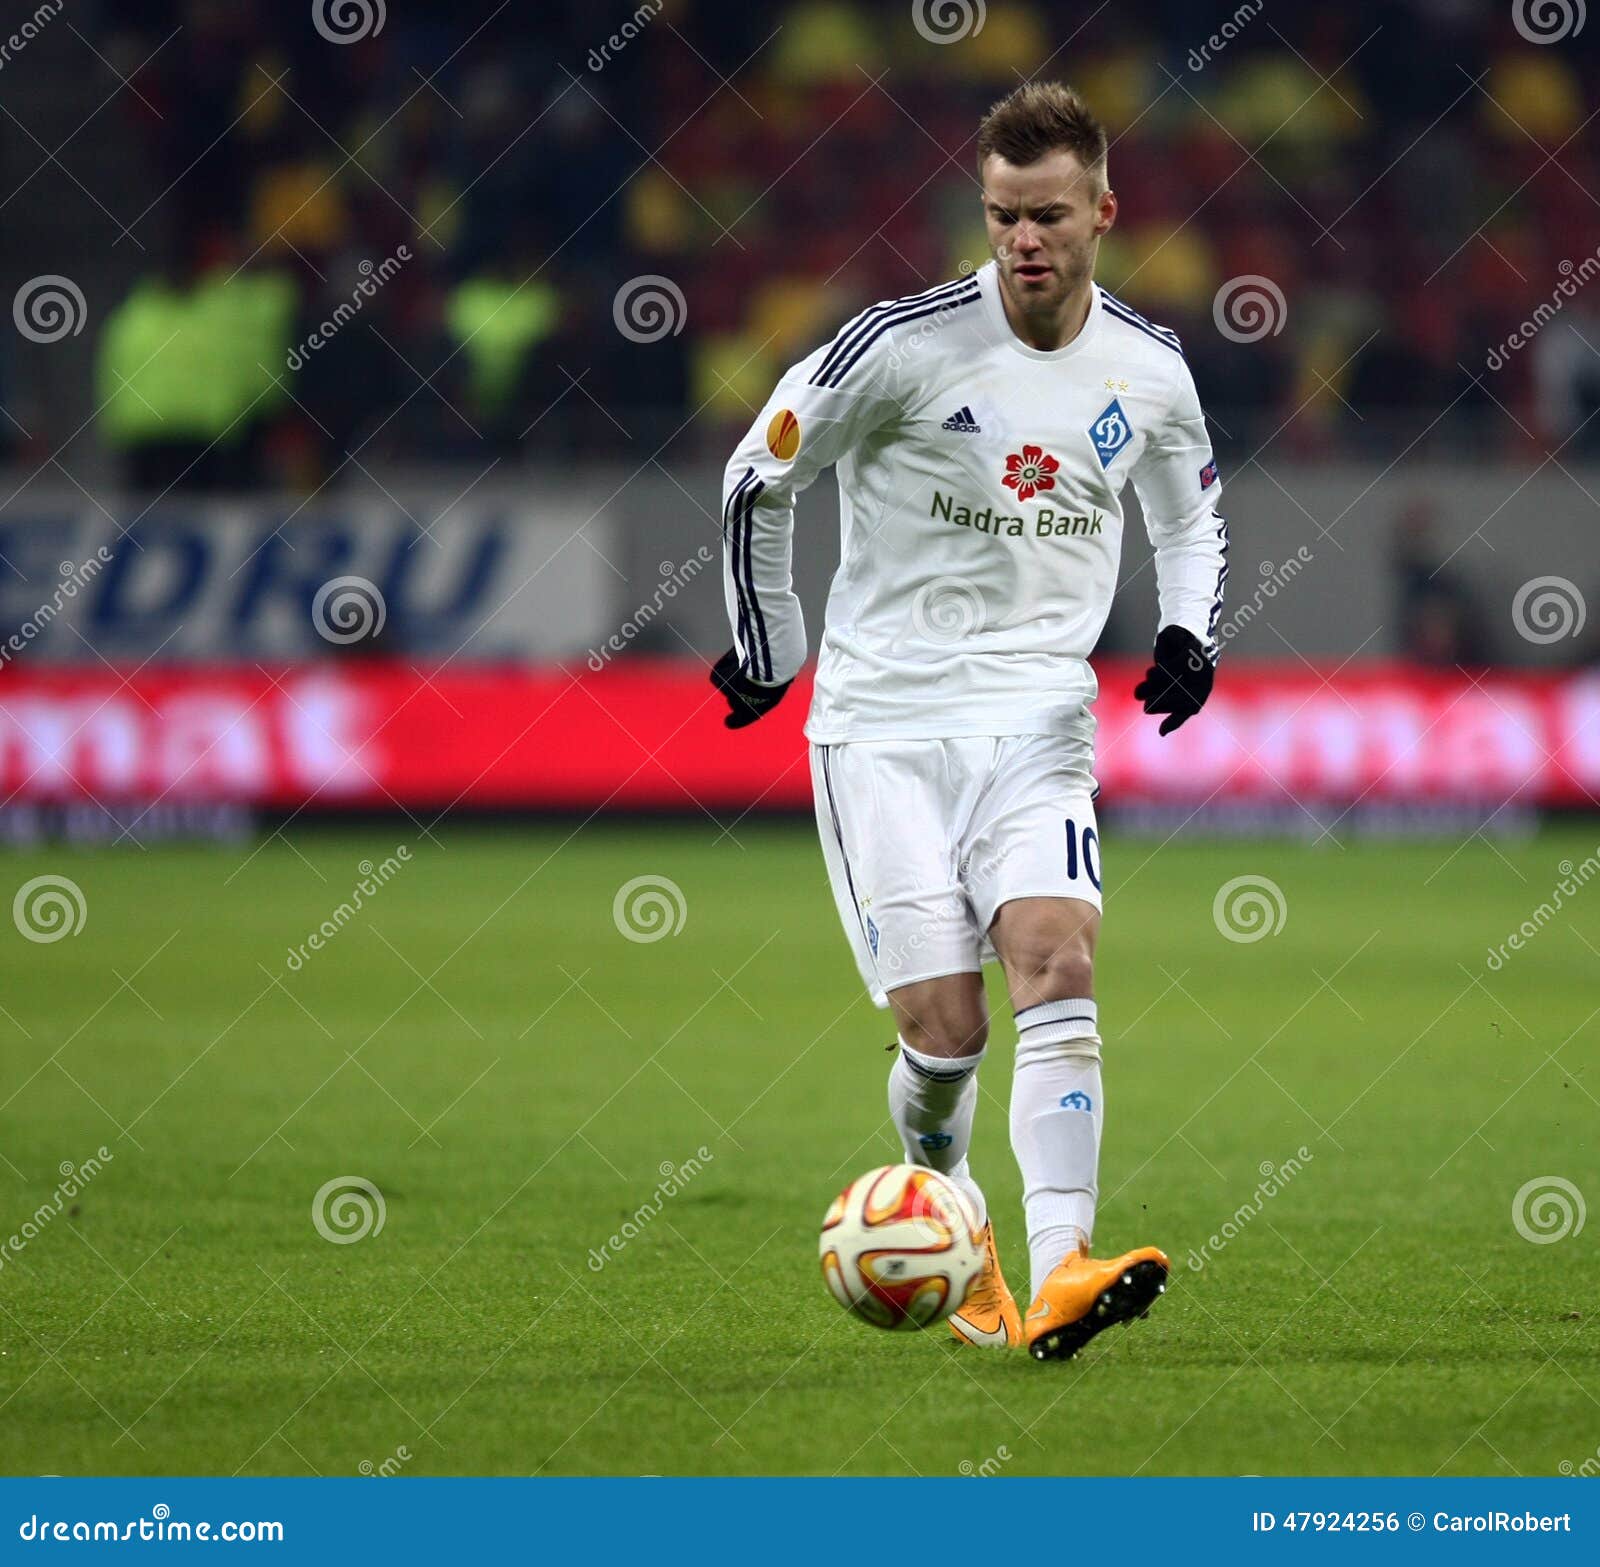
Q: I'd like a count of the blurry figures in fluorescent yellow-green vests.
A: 3